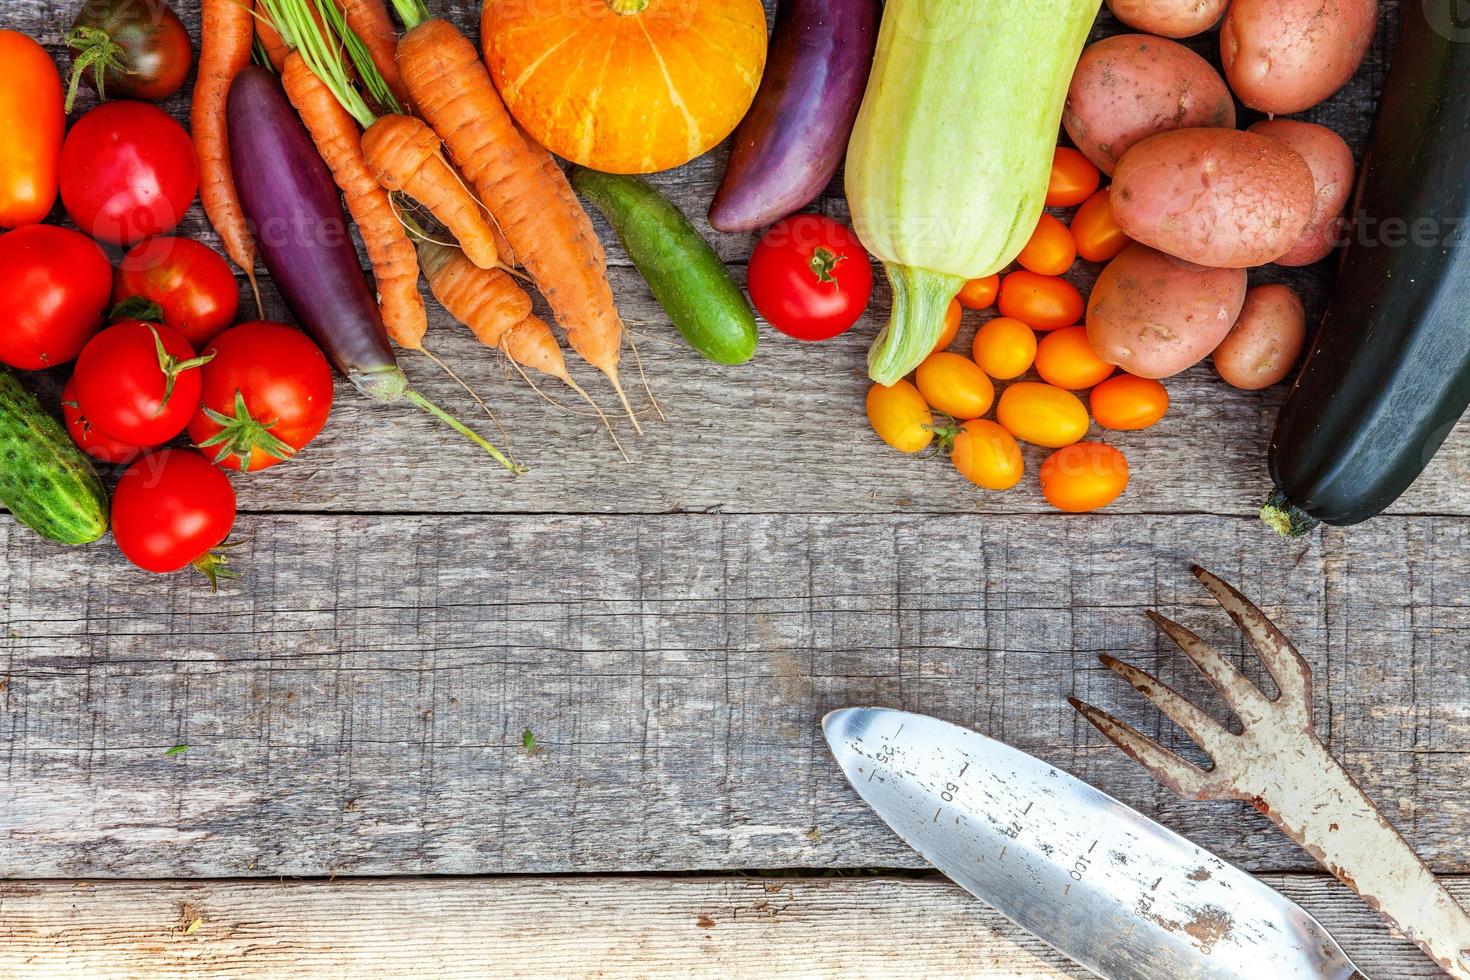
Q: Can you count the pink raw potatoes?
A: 7